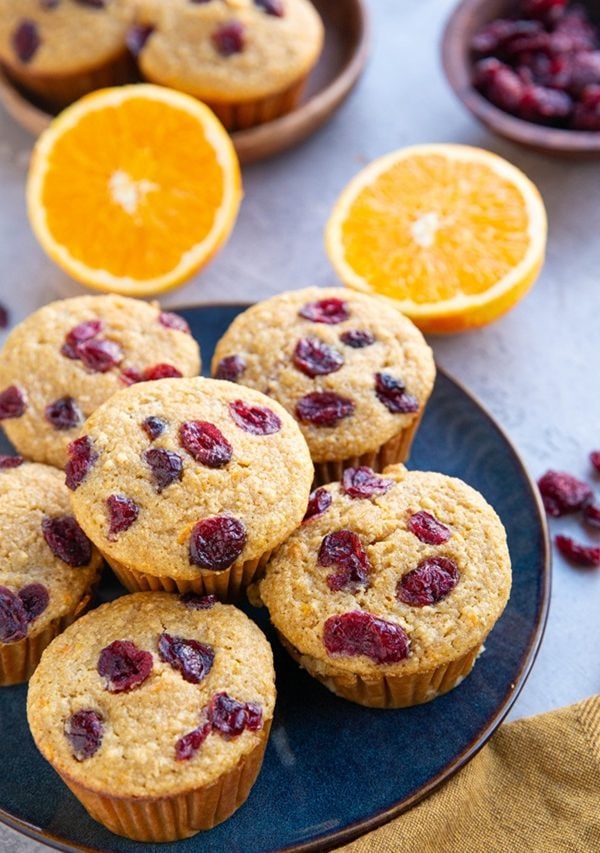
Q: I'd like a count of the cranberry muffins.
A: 8